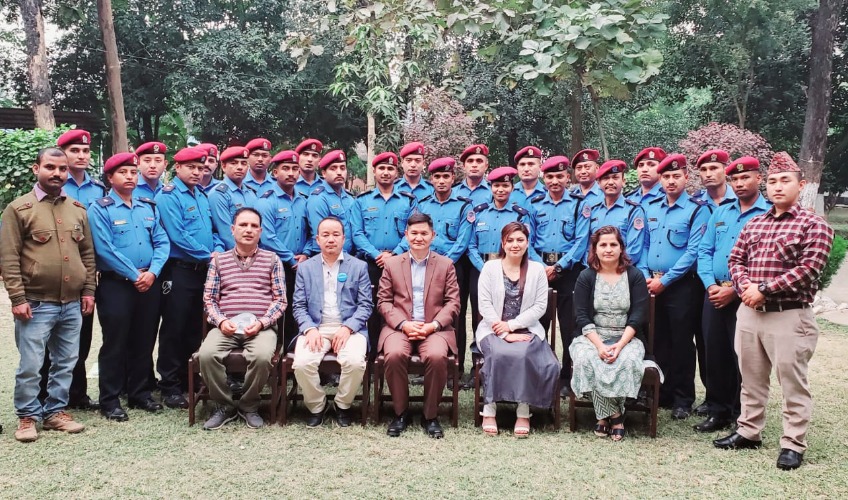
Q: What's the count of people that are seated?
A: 5